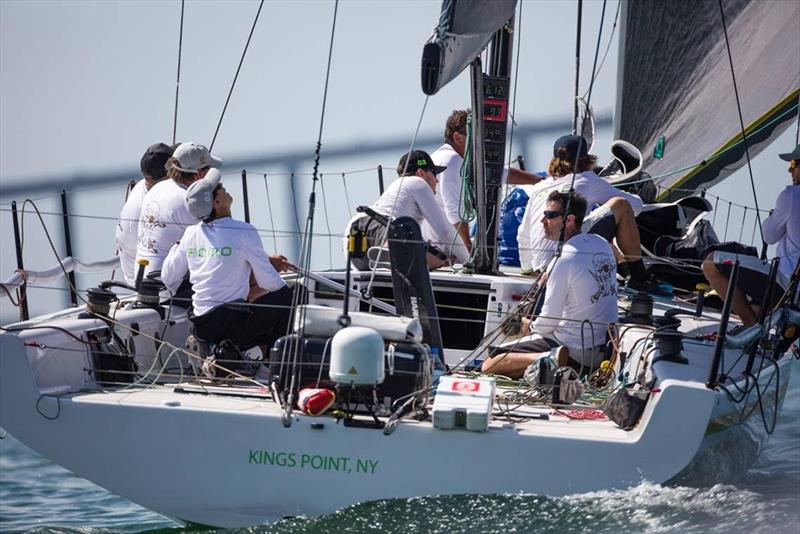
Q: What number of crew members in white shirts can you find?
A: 8